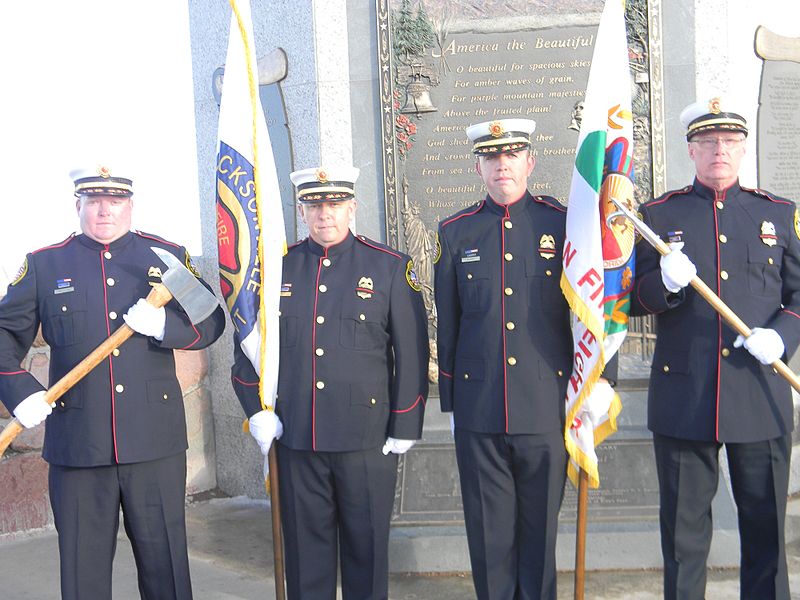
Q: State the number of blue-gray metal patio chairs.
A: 0